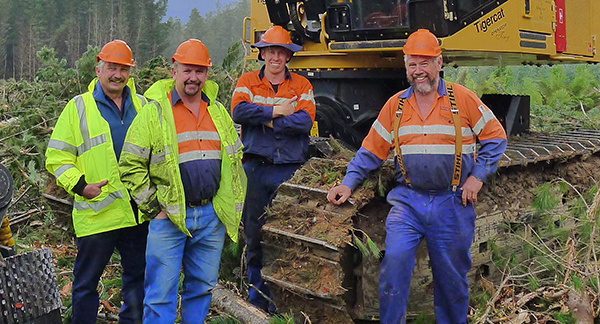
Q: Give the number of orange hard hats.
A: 4